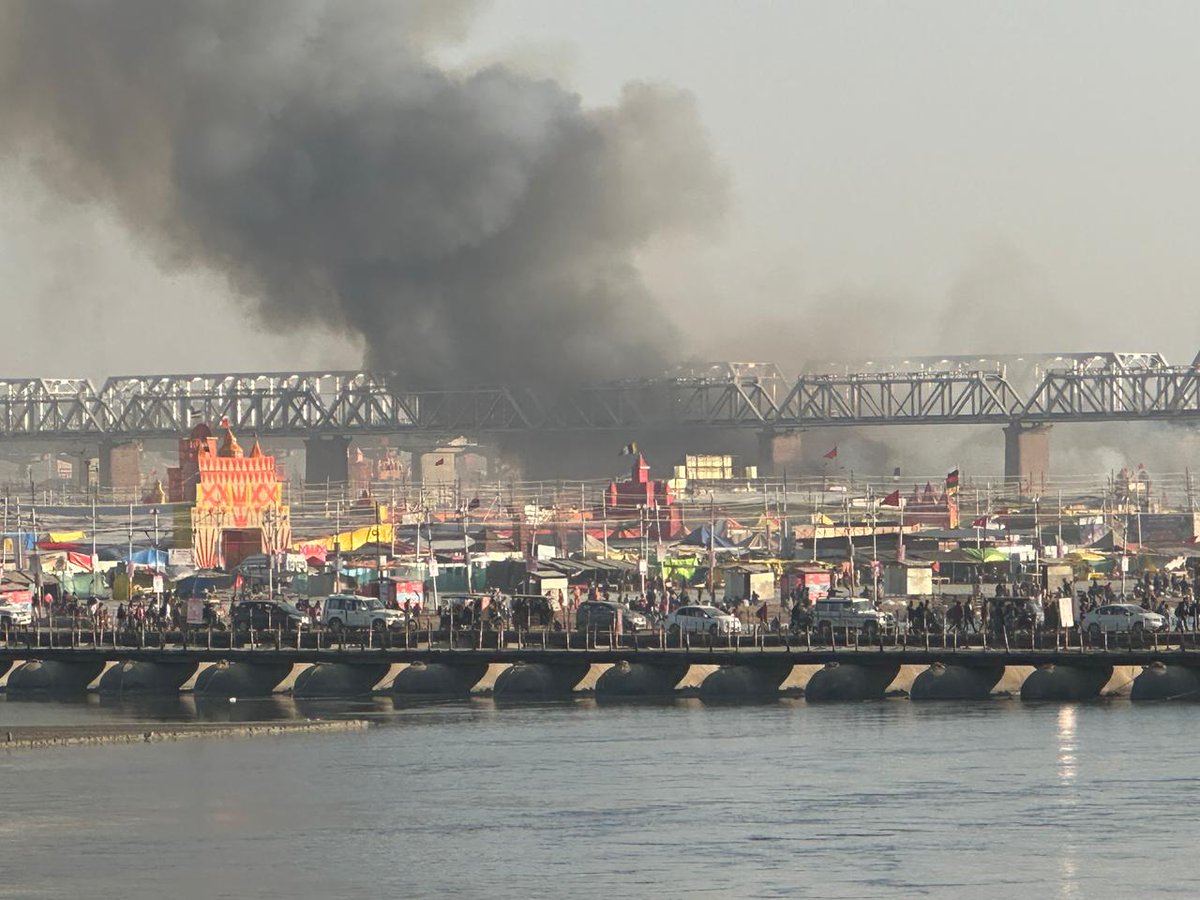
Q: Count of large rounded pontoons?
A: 12